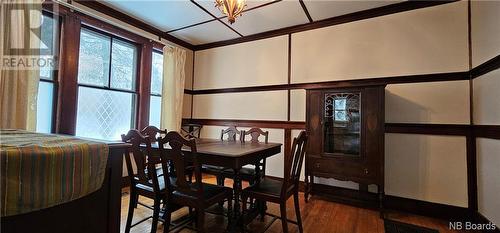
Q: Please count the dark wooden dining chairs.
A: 6